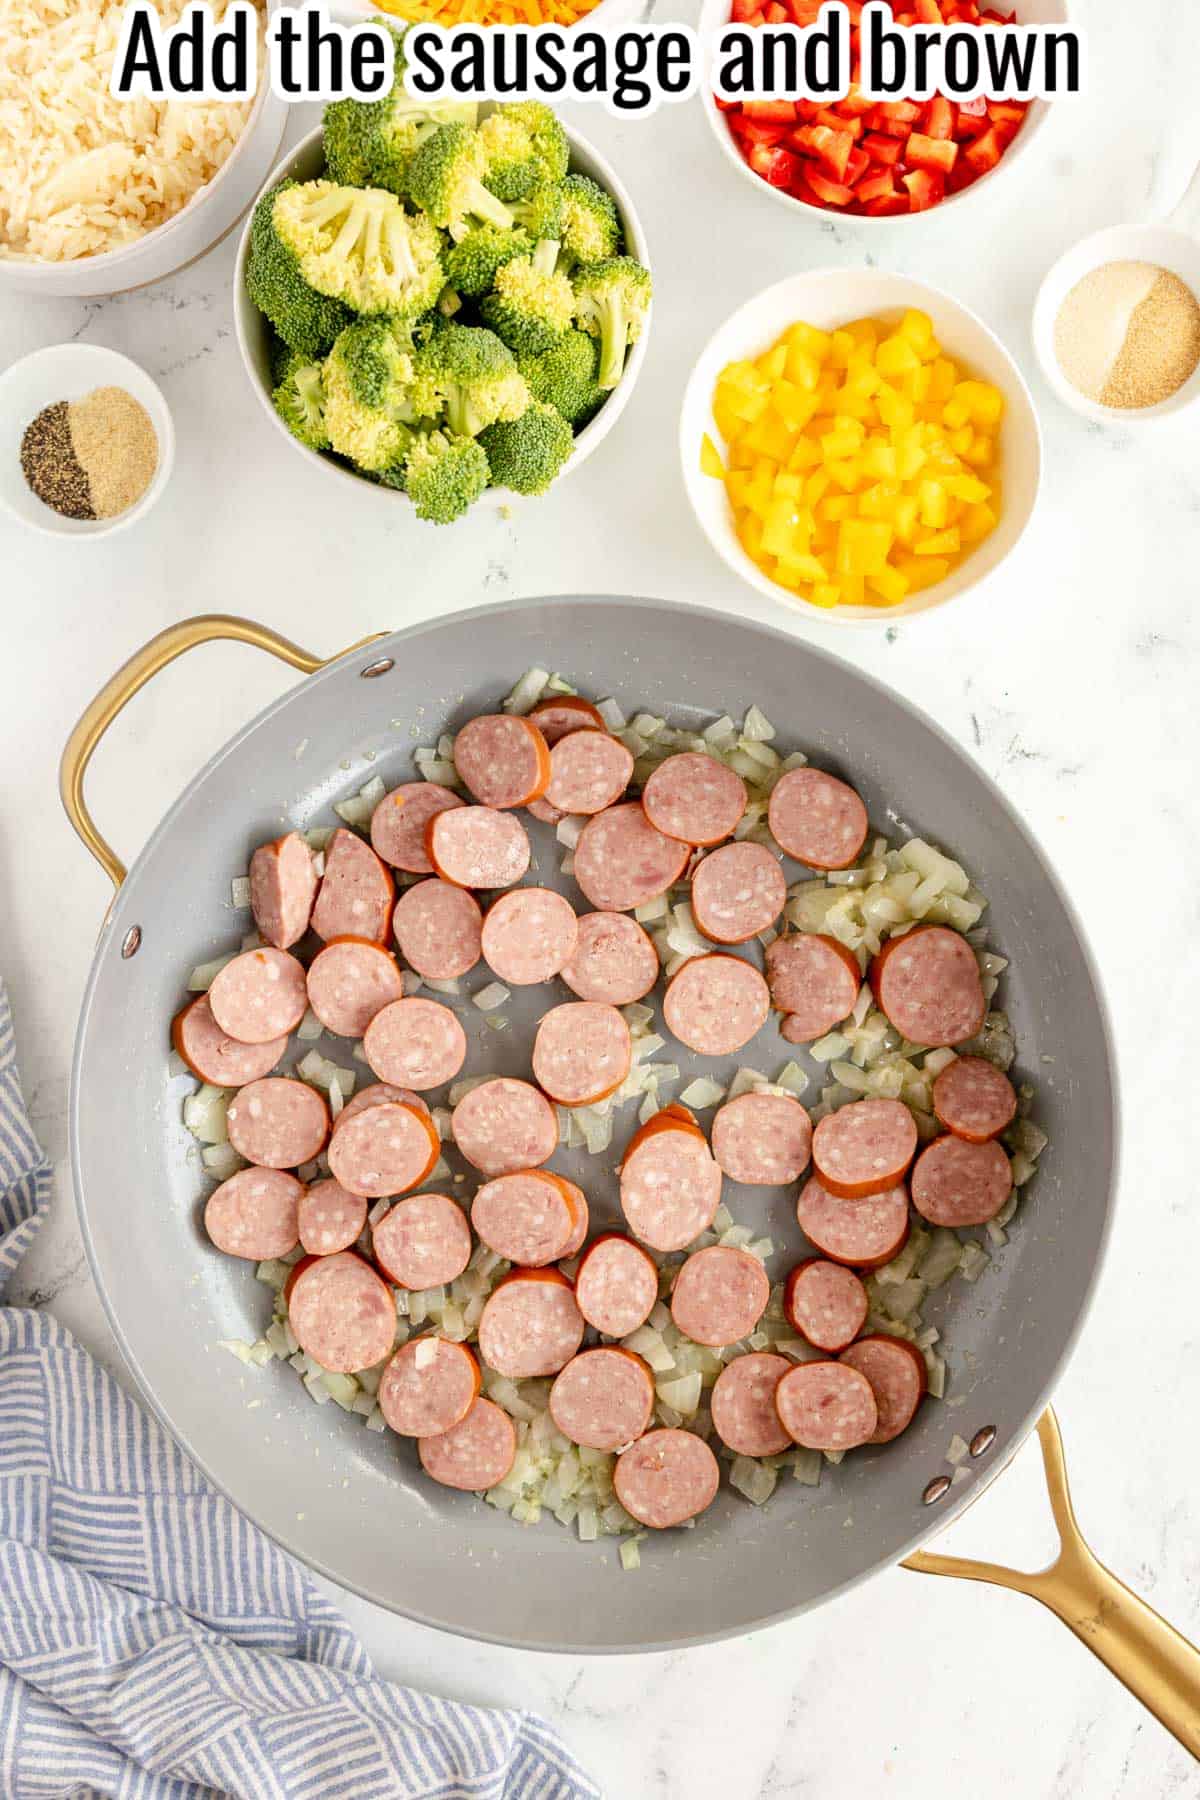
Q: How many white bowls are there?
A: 7